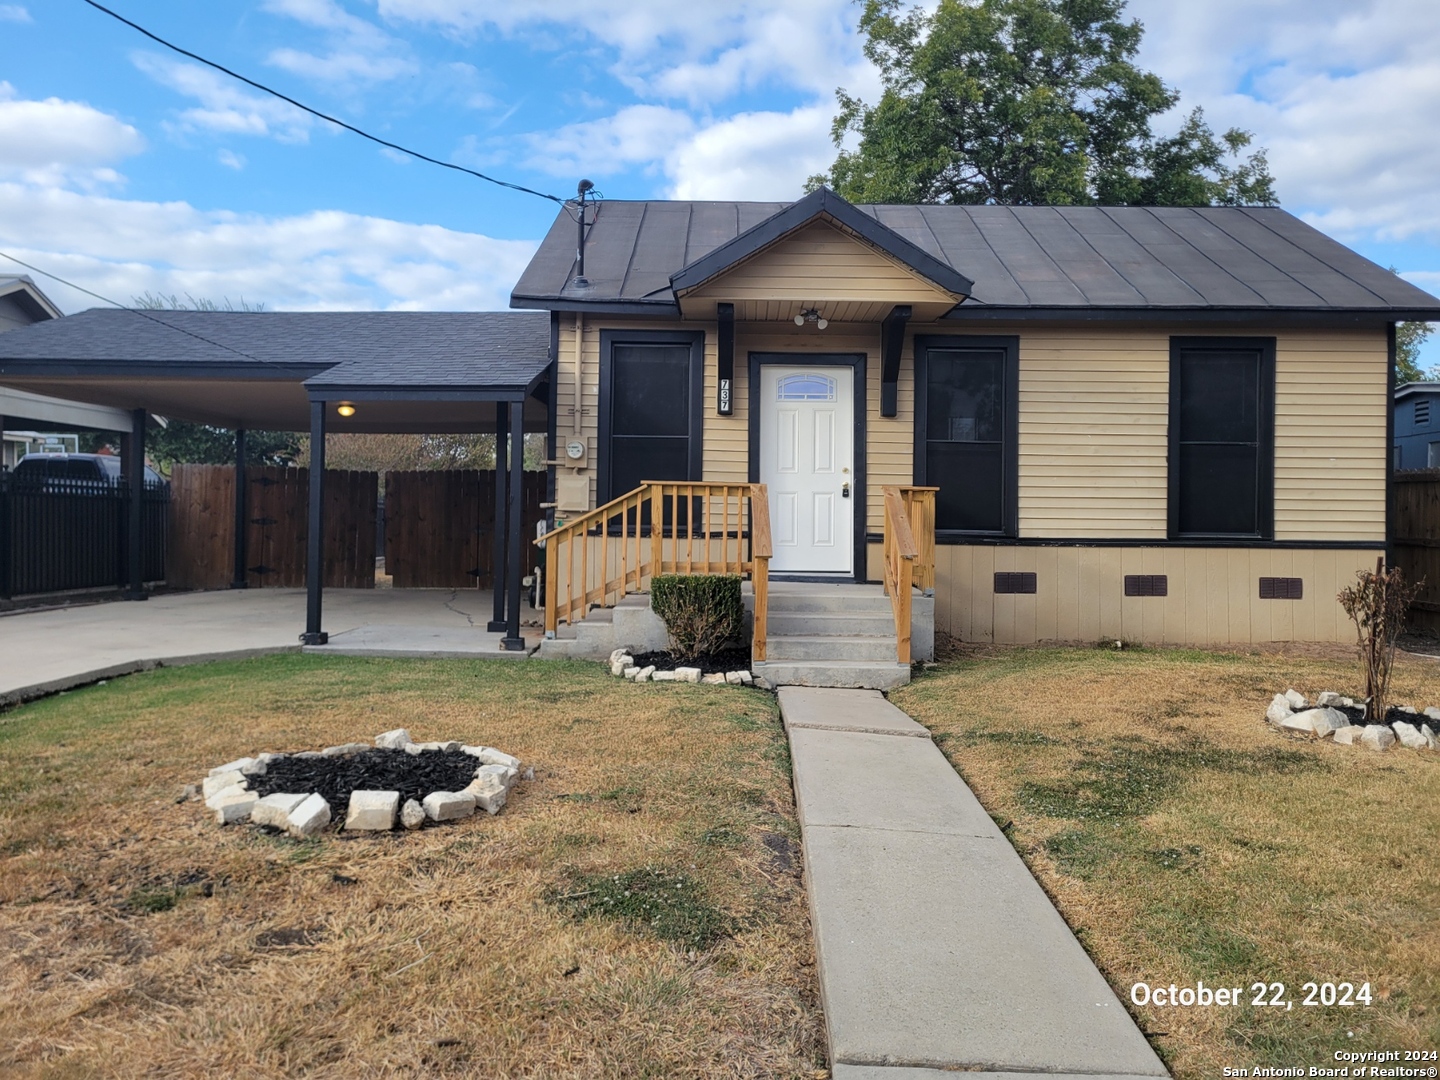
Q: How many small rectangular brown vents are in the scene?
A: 3